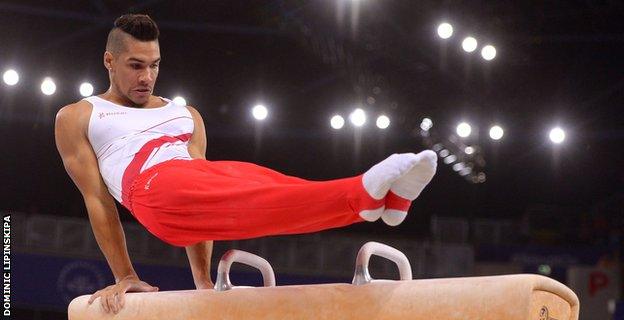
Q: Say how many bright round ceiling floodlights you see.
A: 14